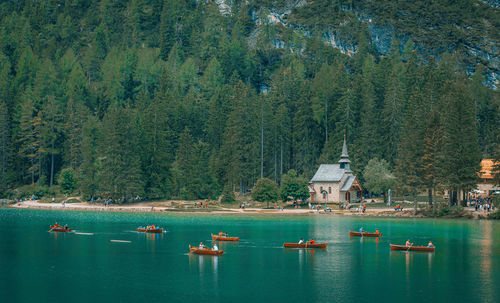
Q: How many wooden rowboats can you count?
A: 7